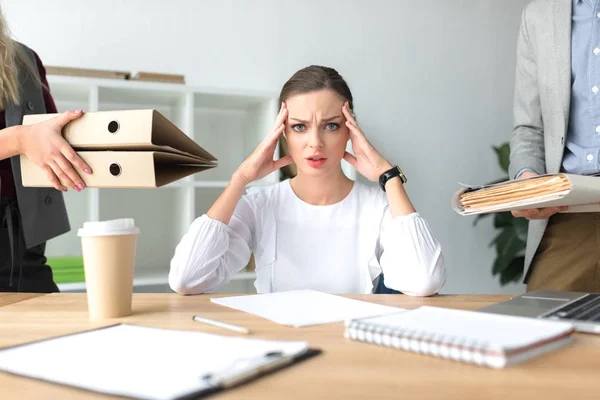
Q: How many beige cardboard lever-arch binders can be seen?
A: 2